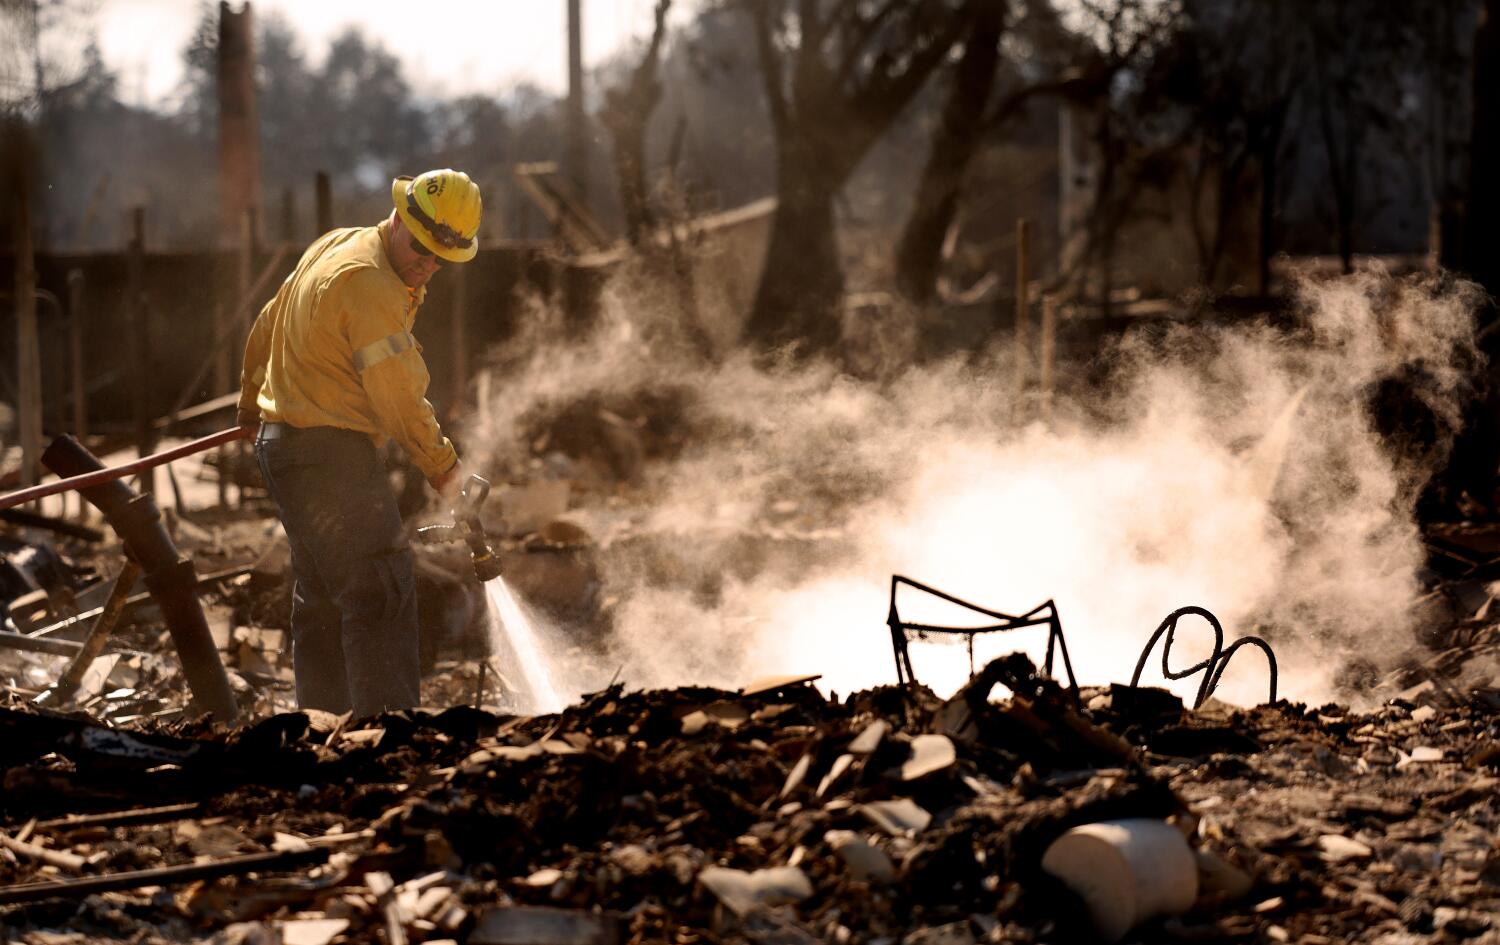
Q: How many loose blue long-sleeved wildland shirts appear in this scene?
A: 0